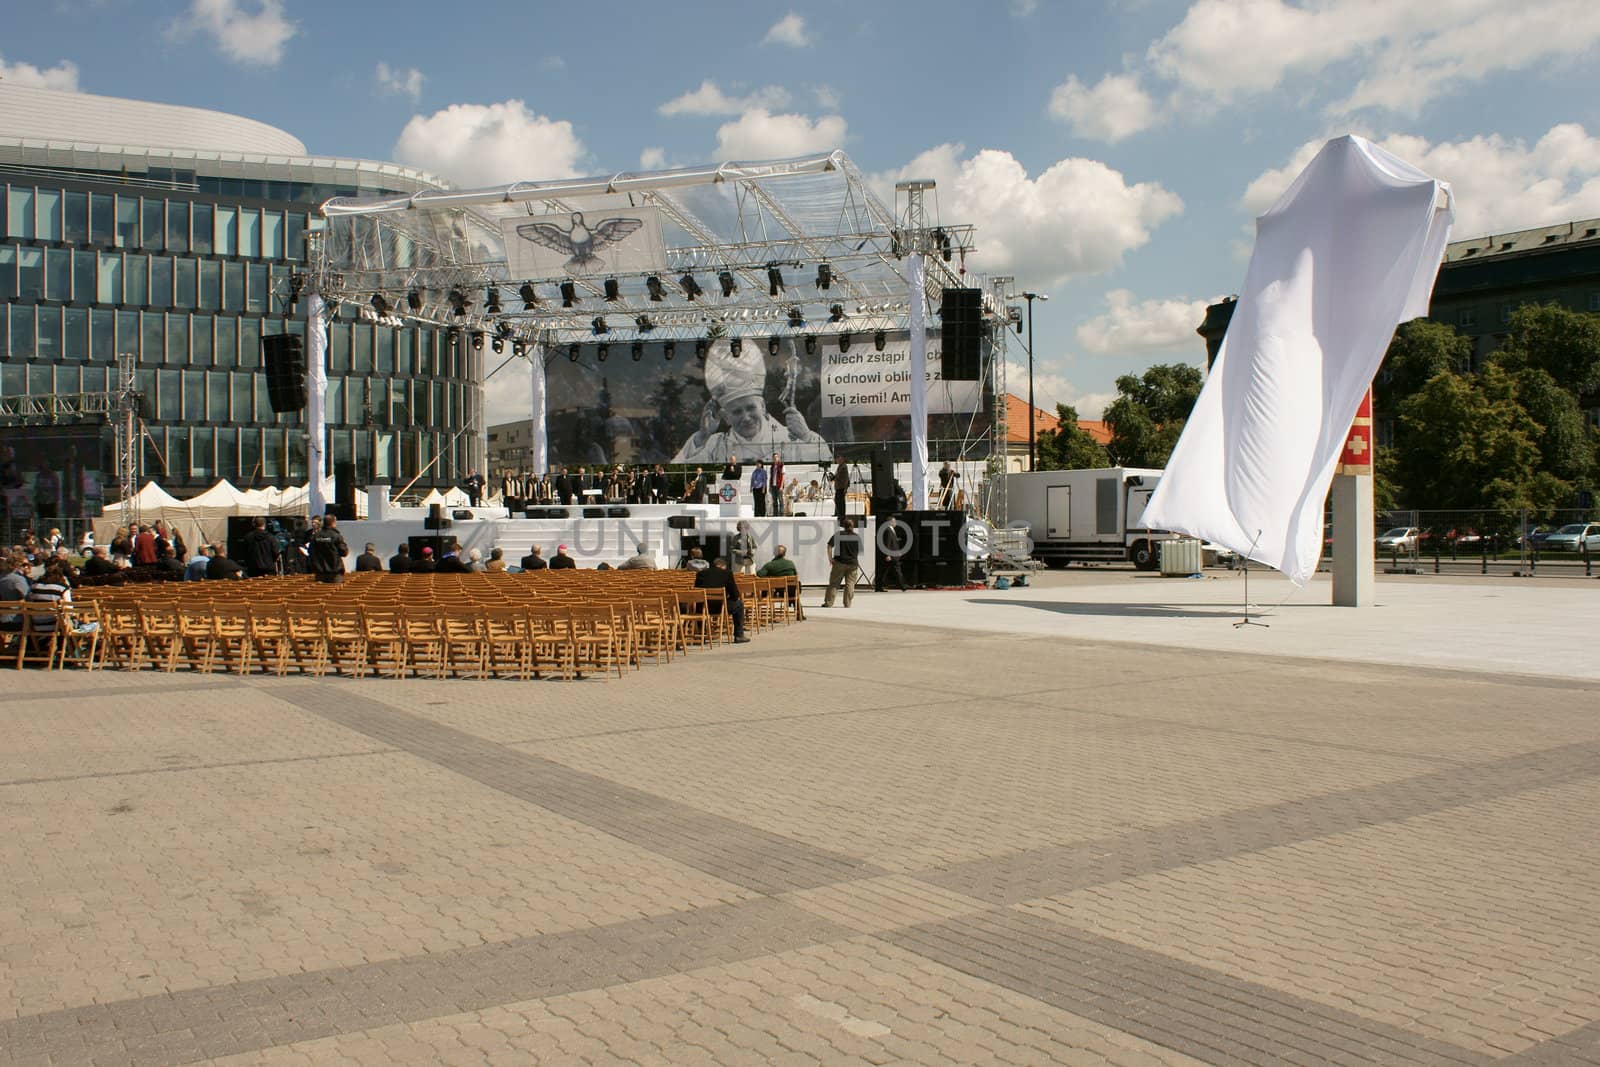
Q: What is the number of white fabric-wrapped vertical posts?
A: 3